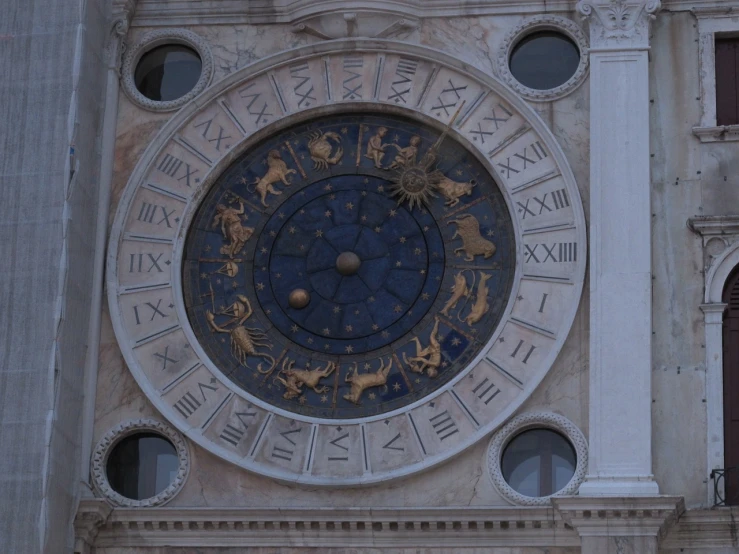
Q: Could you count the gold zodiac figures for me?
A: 12